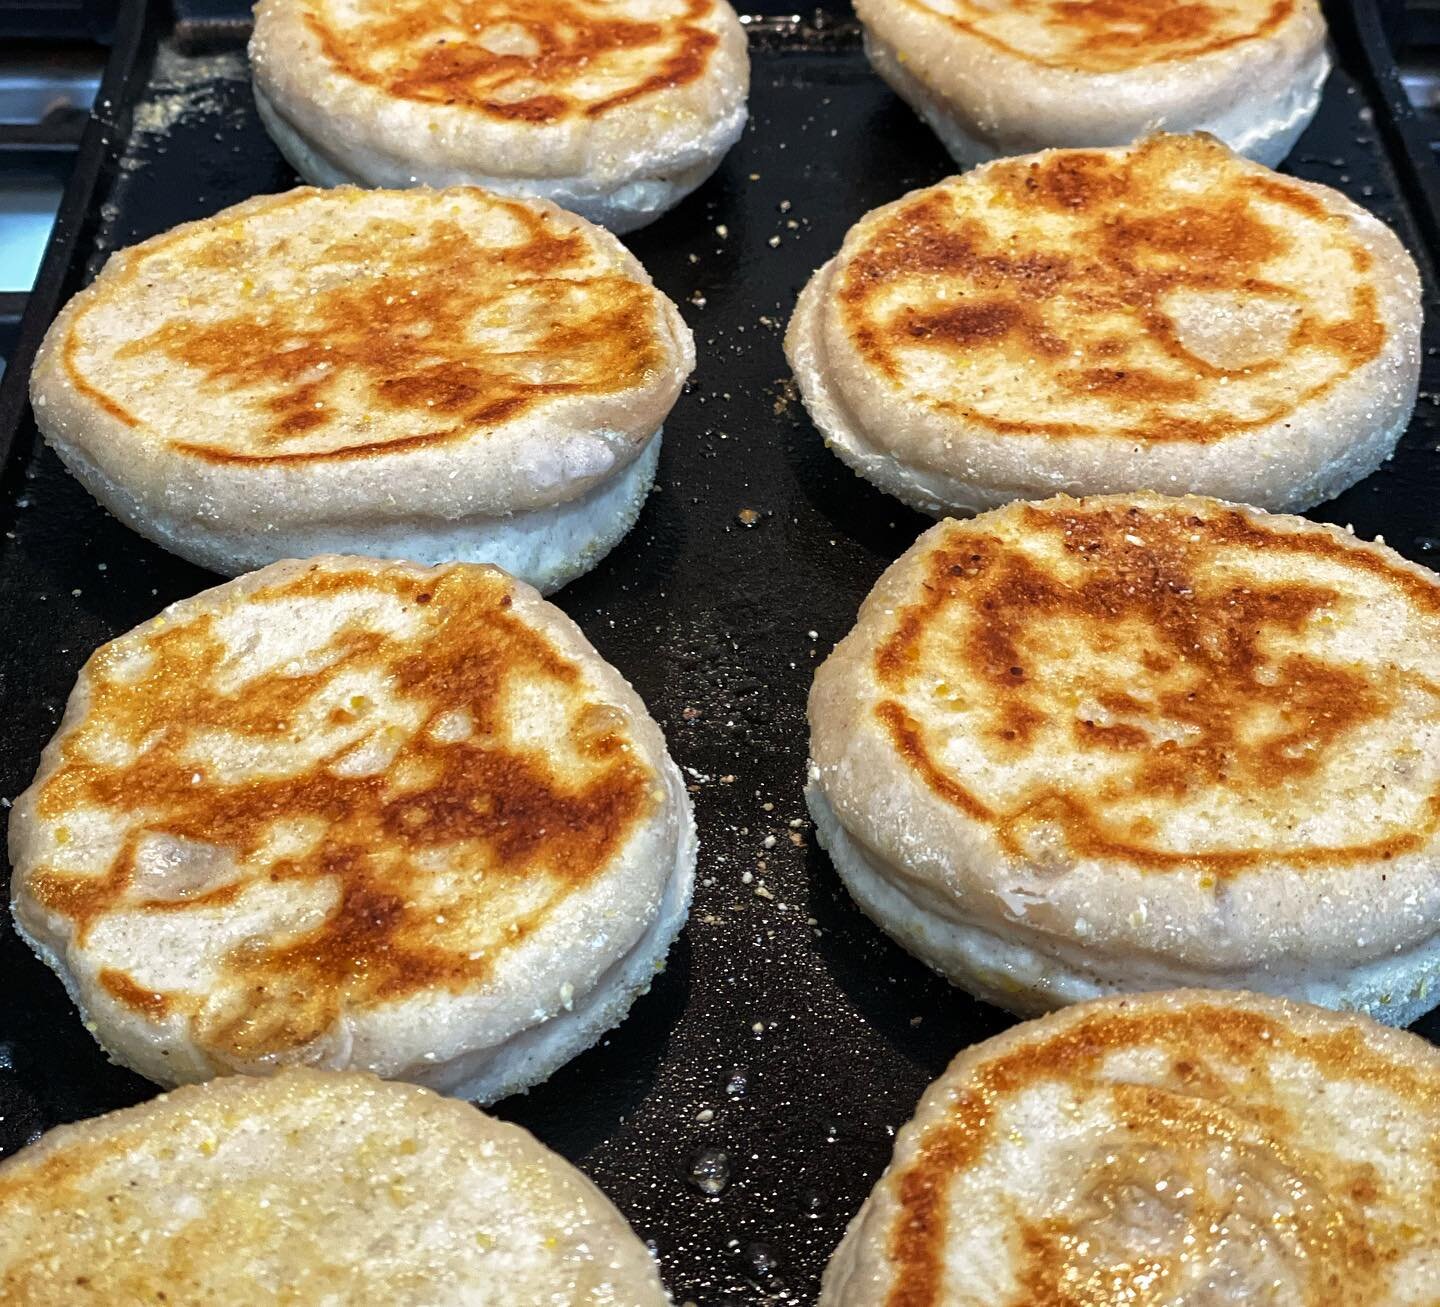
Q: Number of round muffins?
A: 8